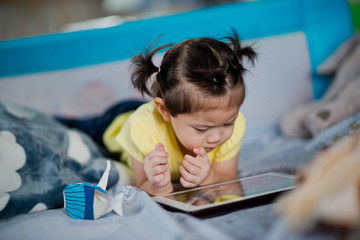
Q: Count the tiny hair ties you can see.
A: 2